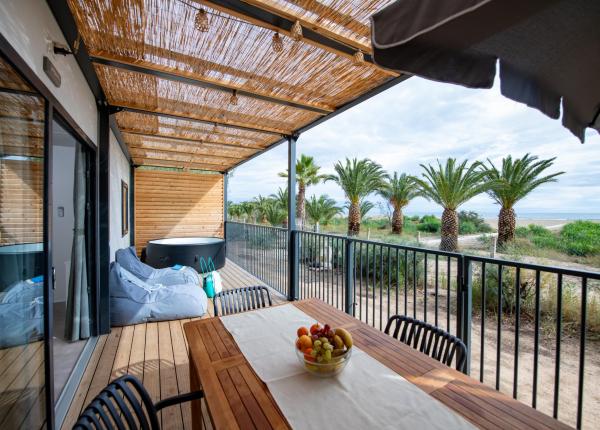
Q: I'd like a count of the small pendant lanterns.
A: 5